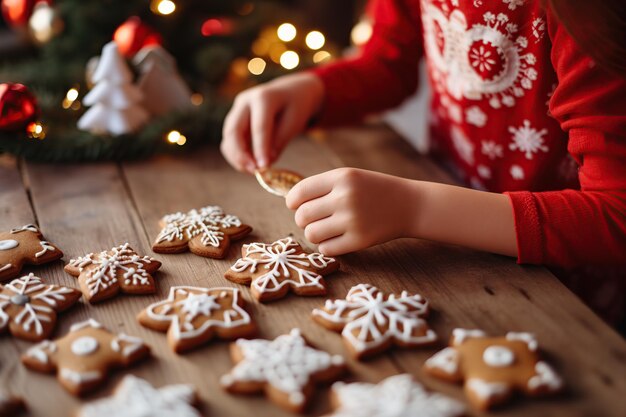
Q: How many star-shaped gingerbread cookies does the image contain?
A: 12